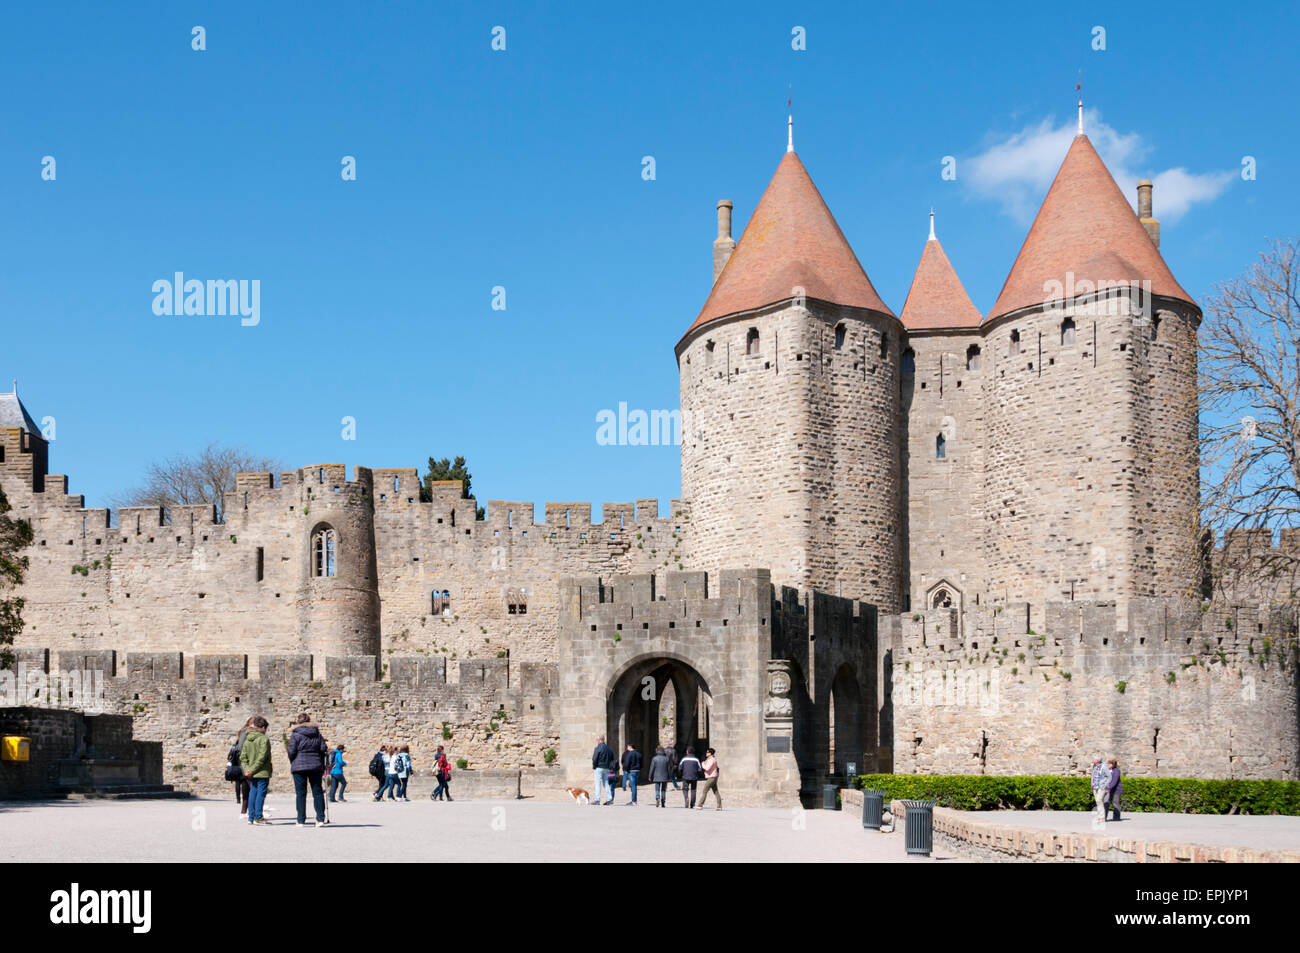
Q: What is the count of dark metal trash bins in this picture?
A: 3